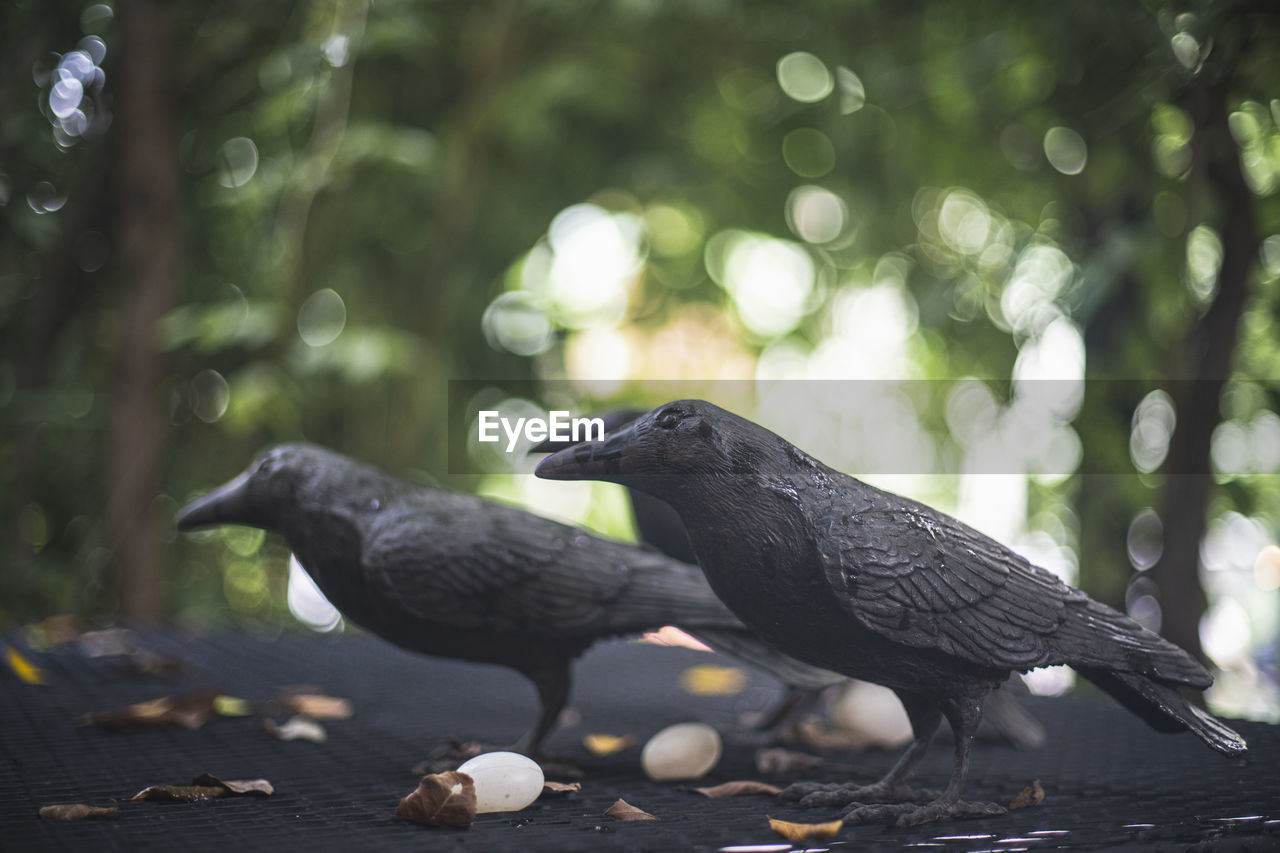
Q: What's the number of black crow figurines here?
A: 3